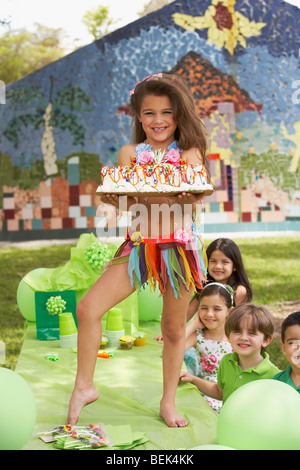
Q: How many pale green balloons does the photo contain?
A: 5